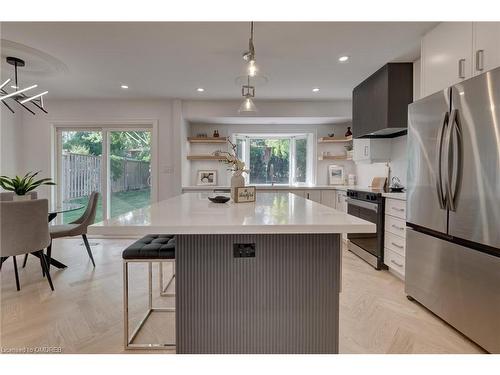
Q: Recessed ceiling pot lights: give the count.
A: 4